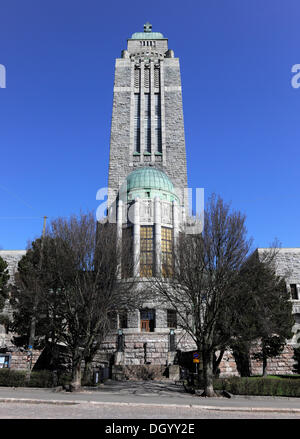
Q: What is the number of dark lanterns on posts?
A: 2